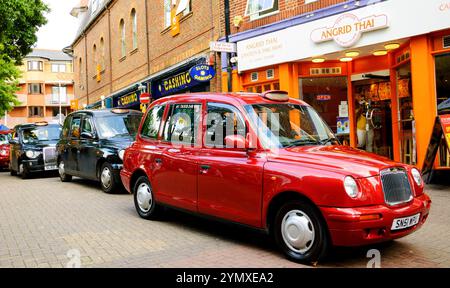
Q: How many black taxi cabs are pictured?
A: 2